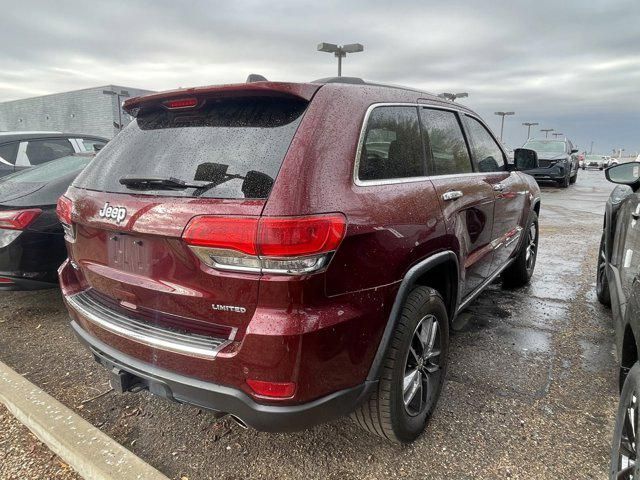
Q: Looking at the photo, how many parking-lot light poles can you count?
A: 7